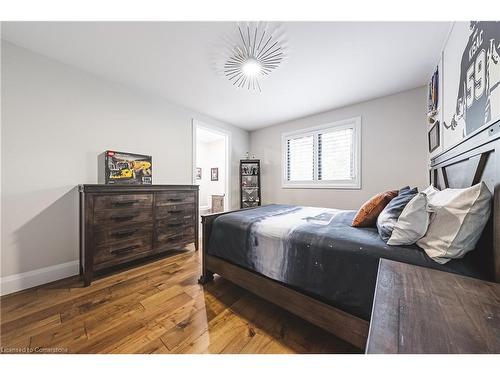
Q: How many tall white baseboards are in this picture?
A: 1